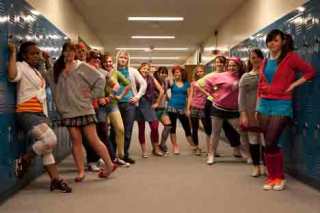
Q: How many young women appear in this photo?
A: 14